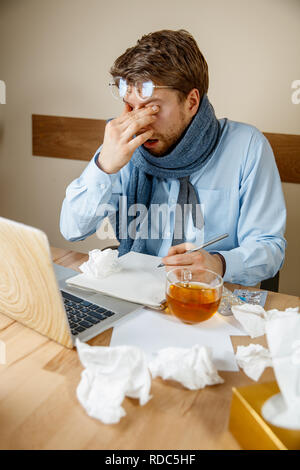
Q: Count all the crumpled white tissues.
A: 5